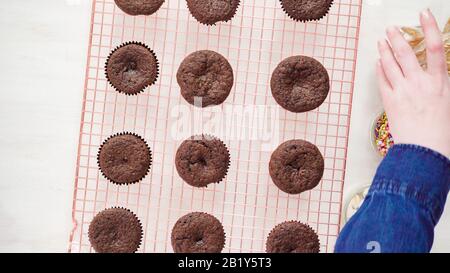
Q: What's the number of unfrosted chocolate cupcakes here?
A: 12